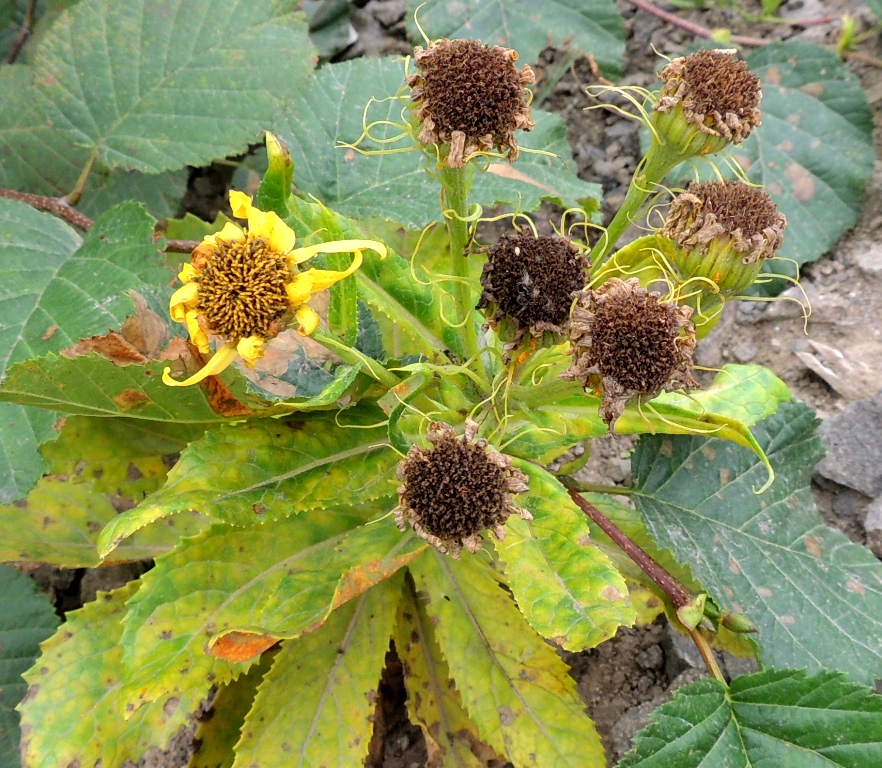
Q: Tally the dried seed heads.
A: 6